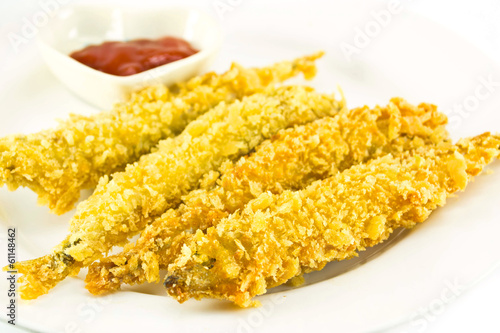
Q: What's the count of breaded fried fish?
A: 4